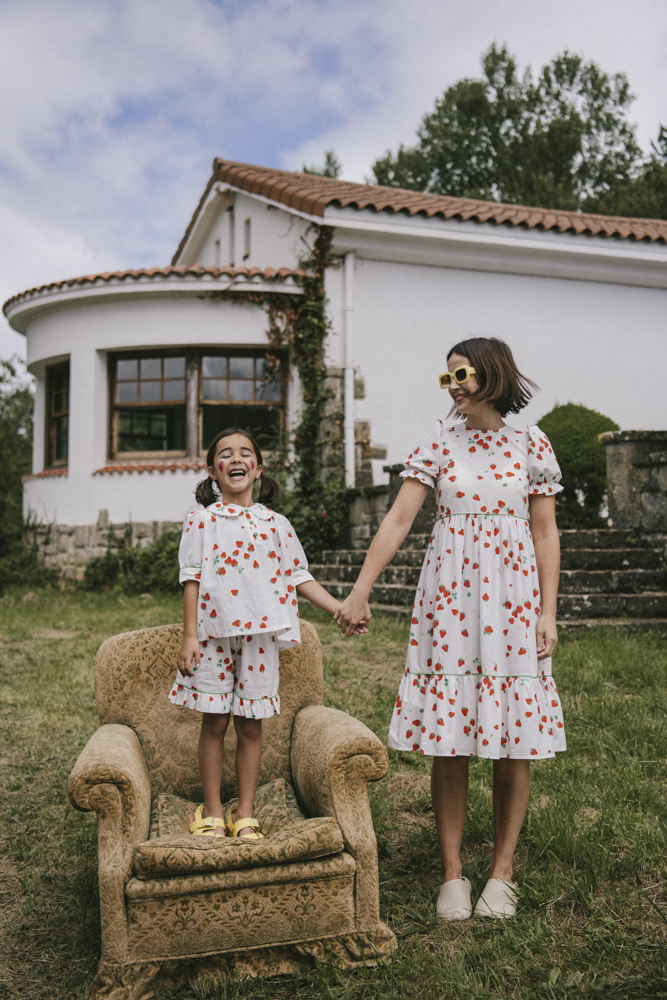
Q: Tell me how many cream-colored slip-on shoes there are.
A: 2